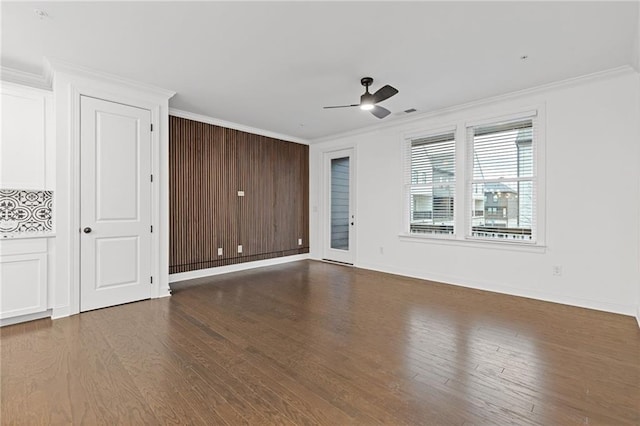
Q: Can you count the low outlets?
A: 5